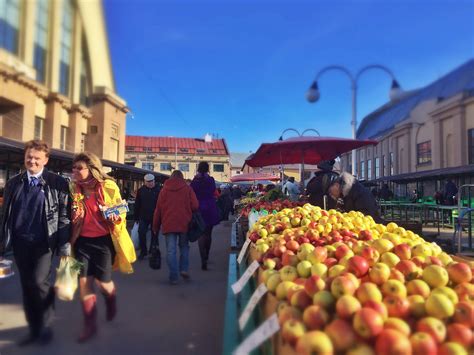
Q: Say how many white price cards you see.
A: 4